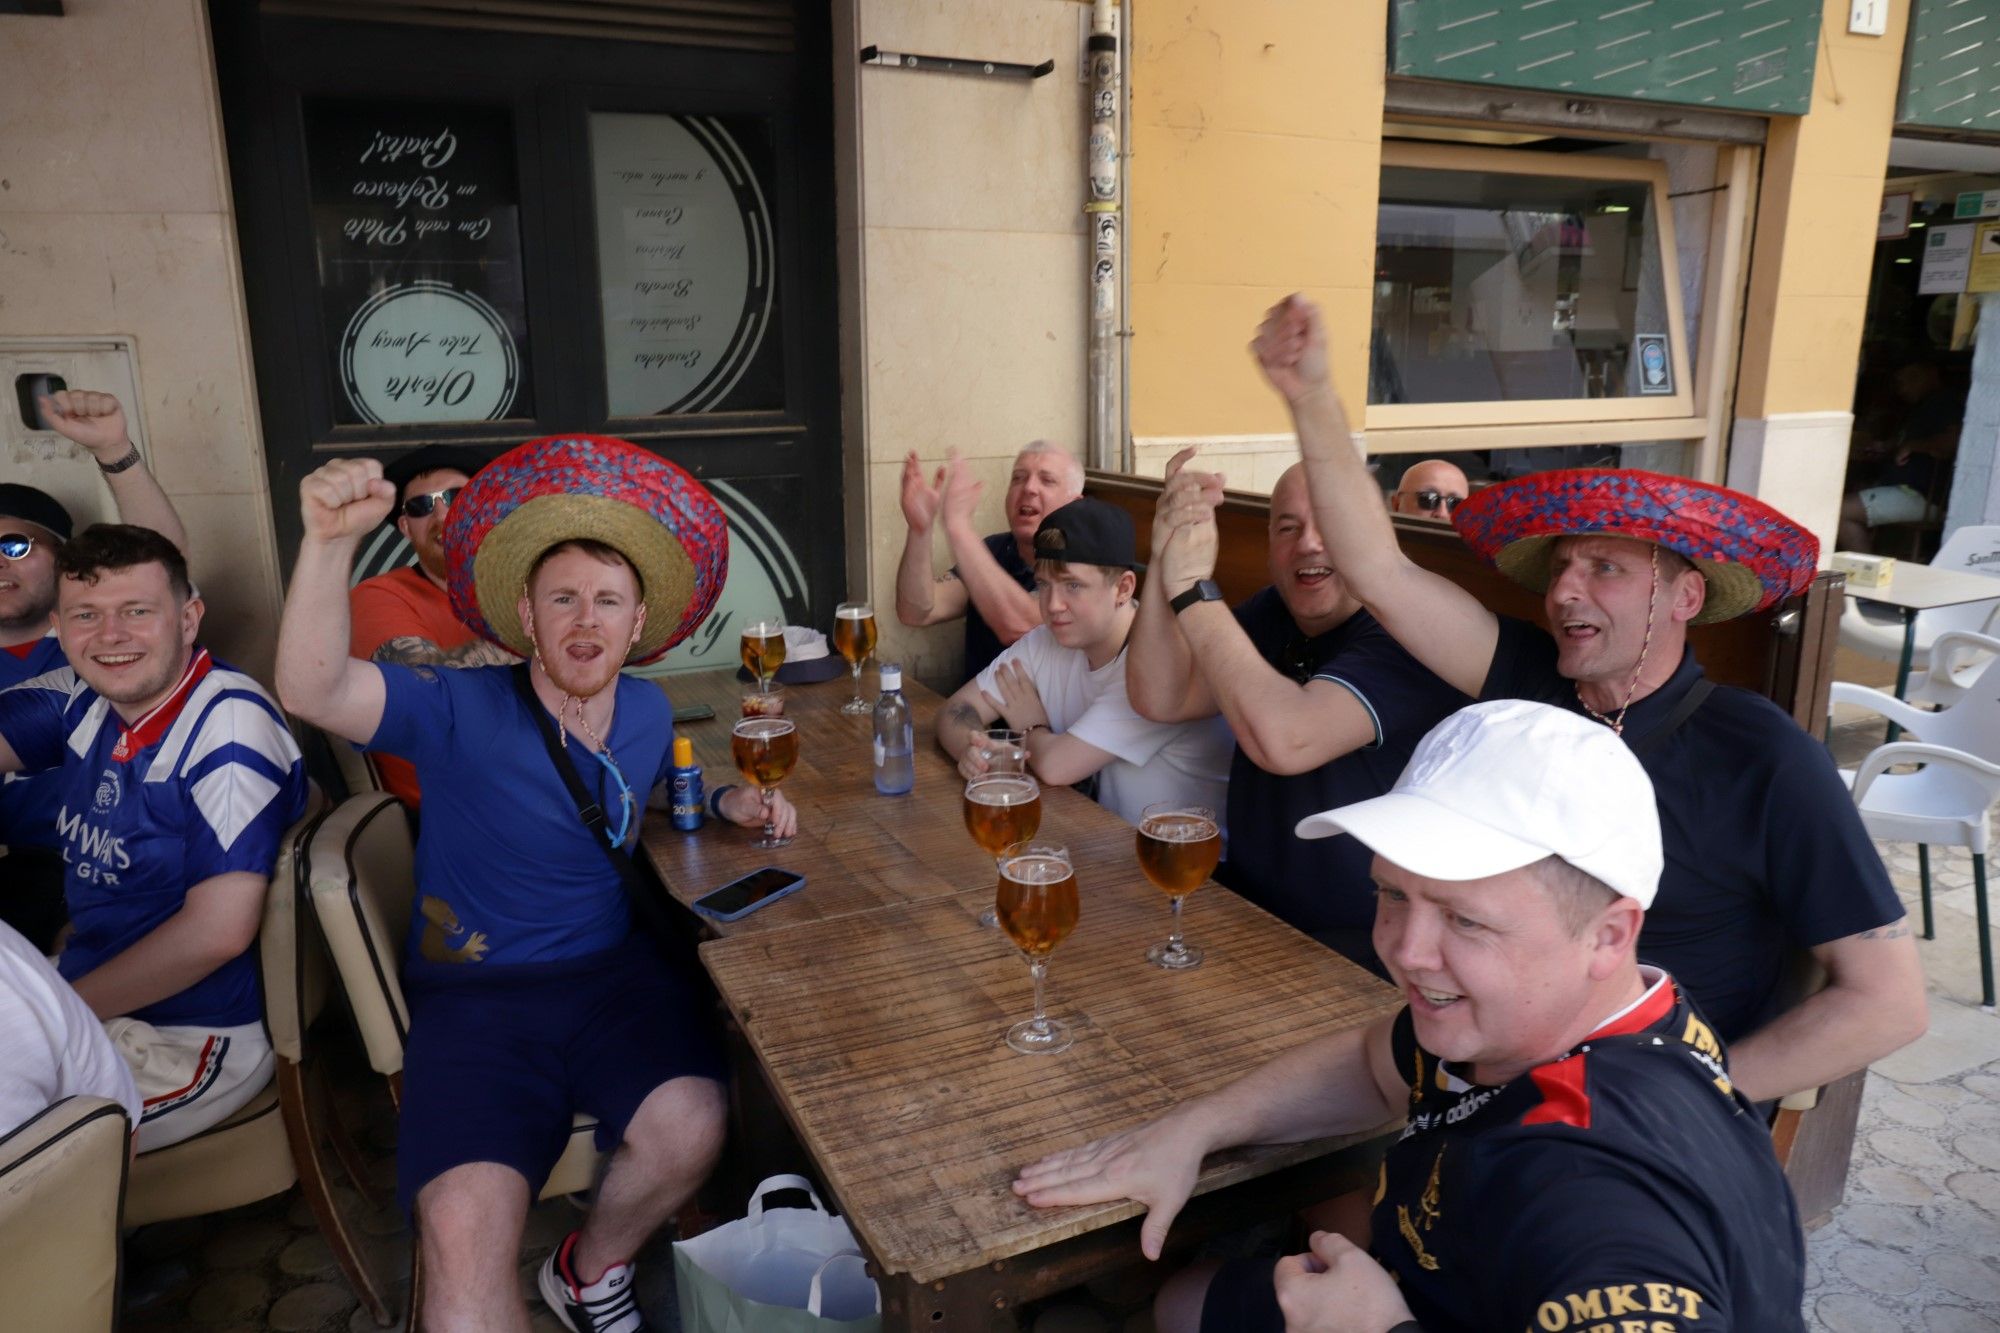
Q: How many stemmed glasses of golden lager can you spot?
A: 6